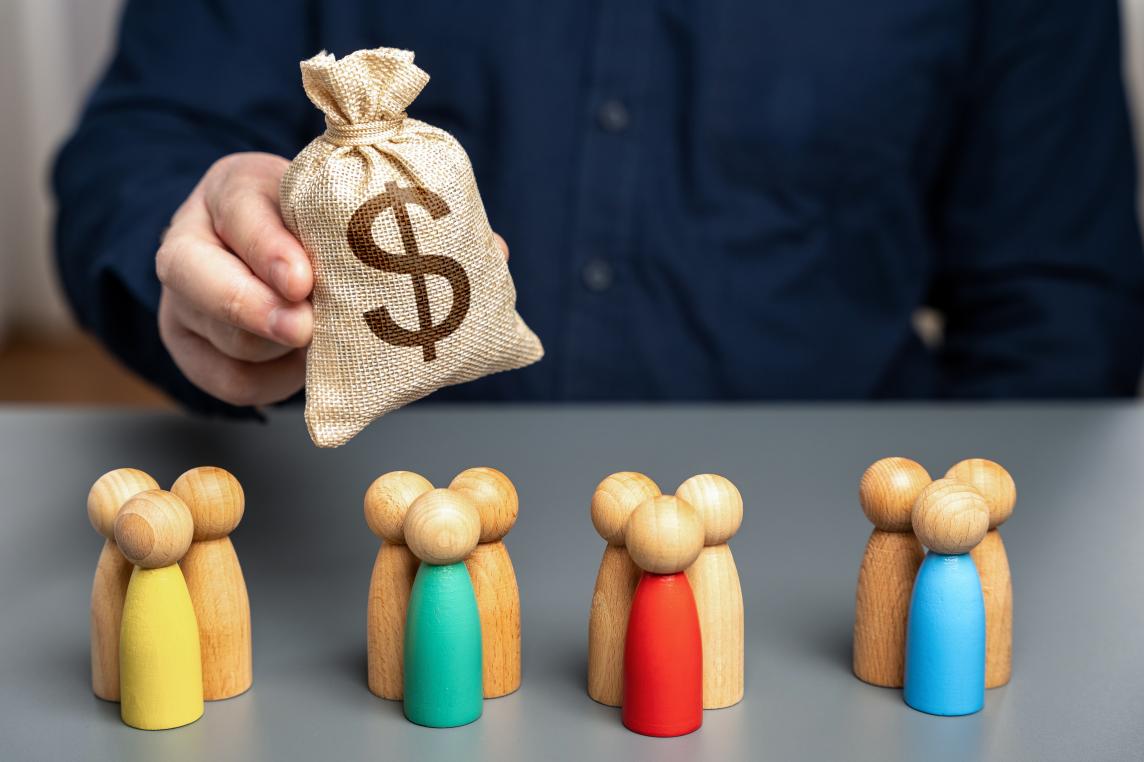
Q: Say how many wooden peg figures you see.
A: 12